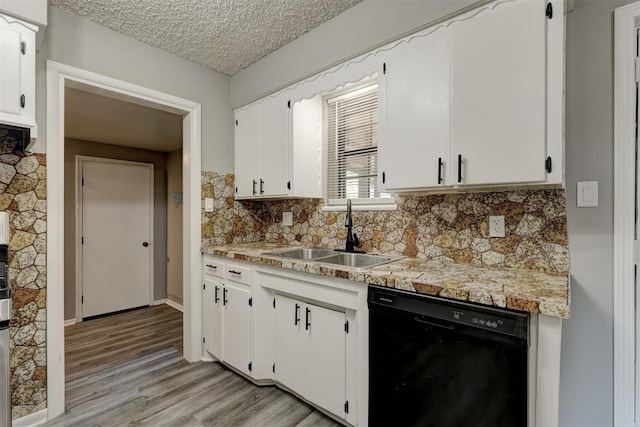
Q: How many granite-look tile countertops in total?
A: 1